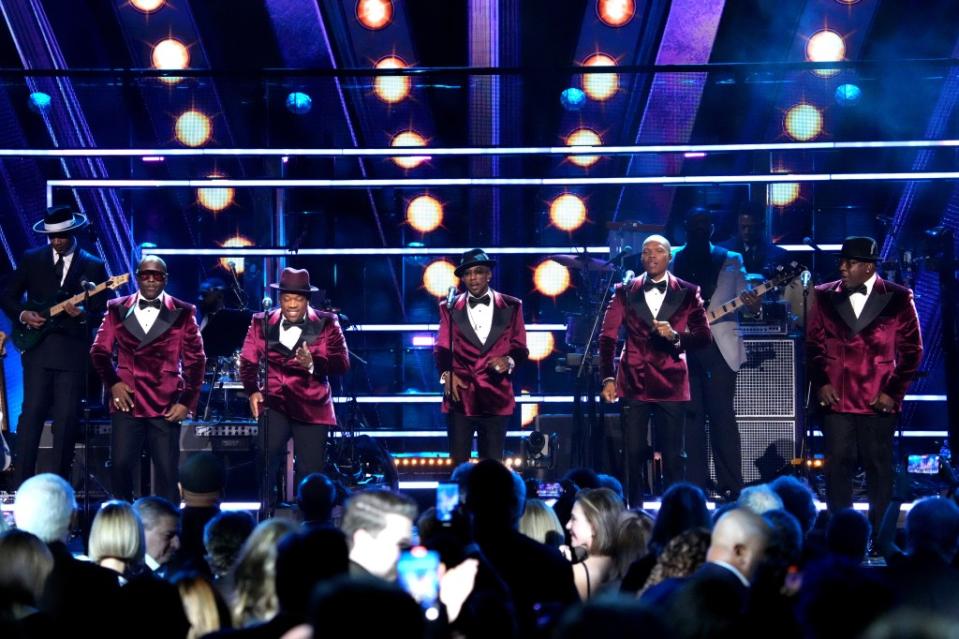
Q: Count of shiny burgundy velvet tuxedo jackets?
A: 5